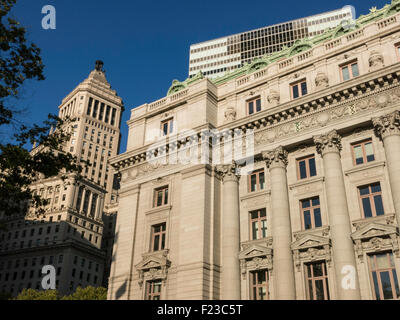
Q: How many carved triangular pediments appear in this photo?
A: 4